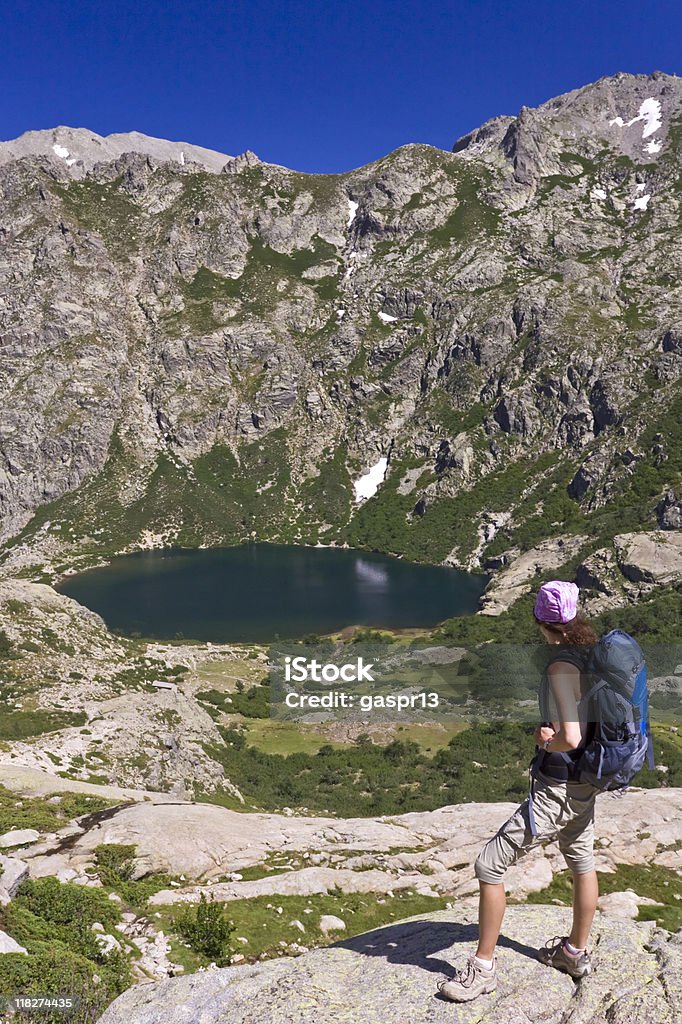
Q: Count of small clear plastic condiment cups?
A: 0